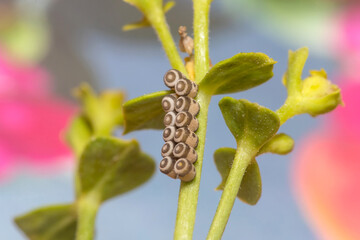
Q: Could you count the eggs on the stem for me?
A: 12